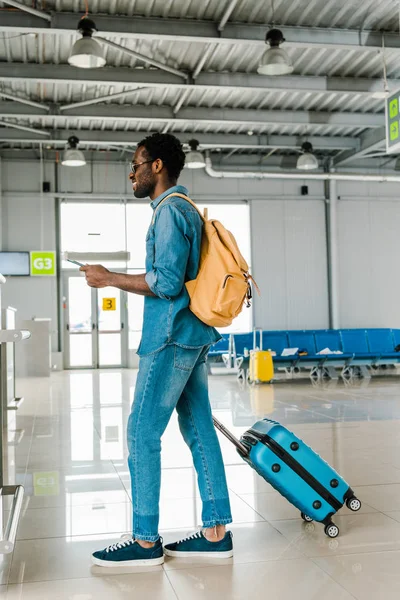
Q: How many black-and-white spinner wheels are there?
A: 3